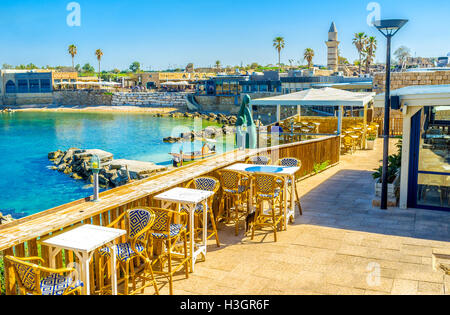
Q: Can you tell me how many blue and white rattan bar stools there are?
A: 8